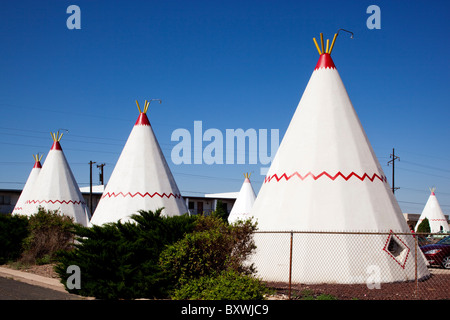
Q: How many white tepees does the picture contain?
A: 6